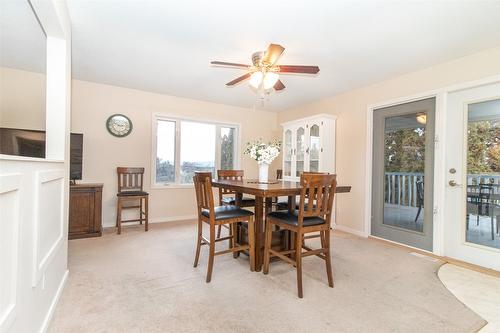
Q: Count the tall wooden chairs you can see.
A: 5